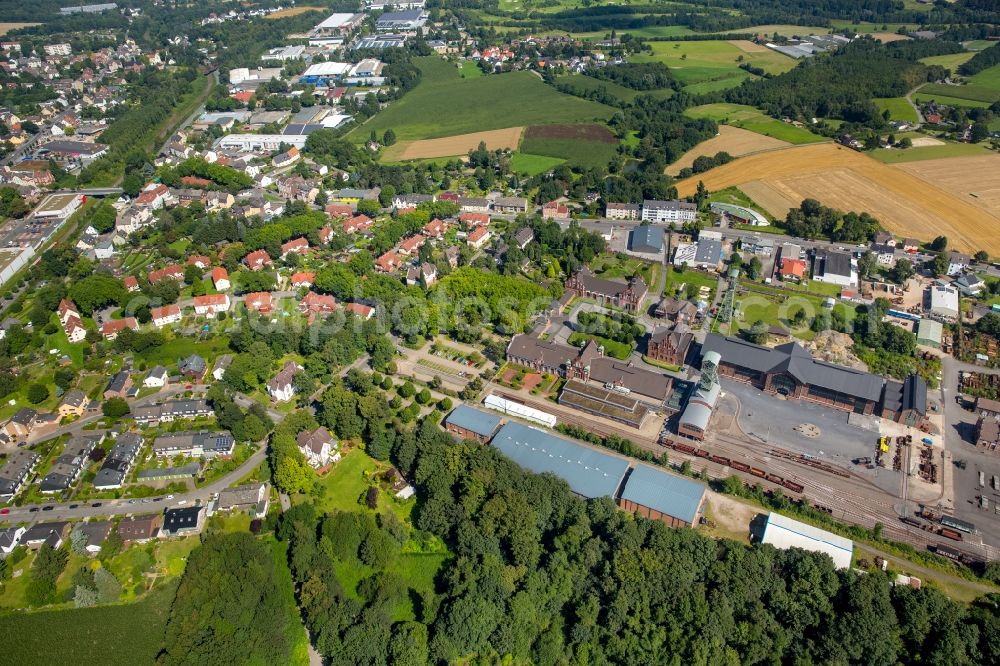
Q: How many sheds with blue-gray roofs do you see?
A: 3